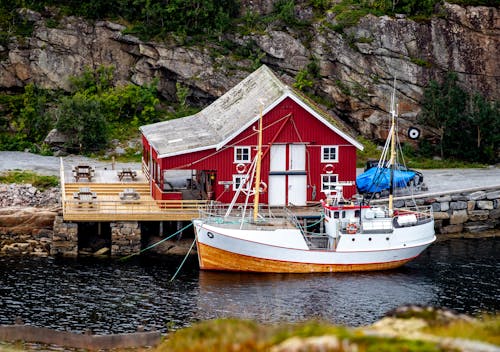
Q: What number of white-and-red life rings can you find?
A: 4